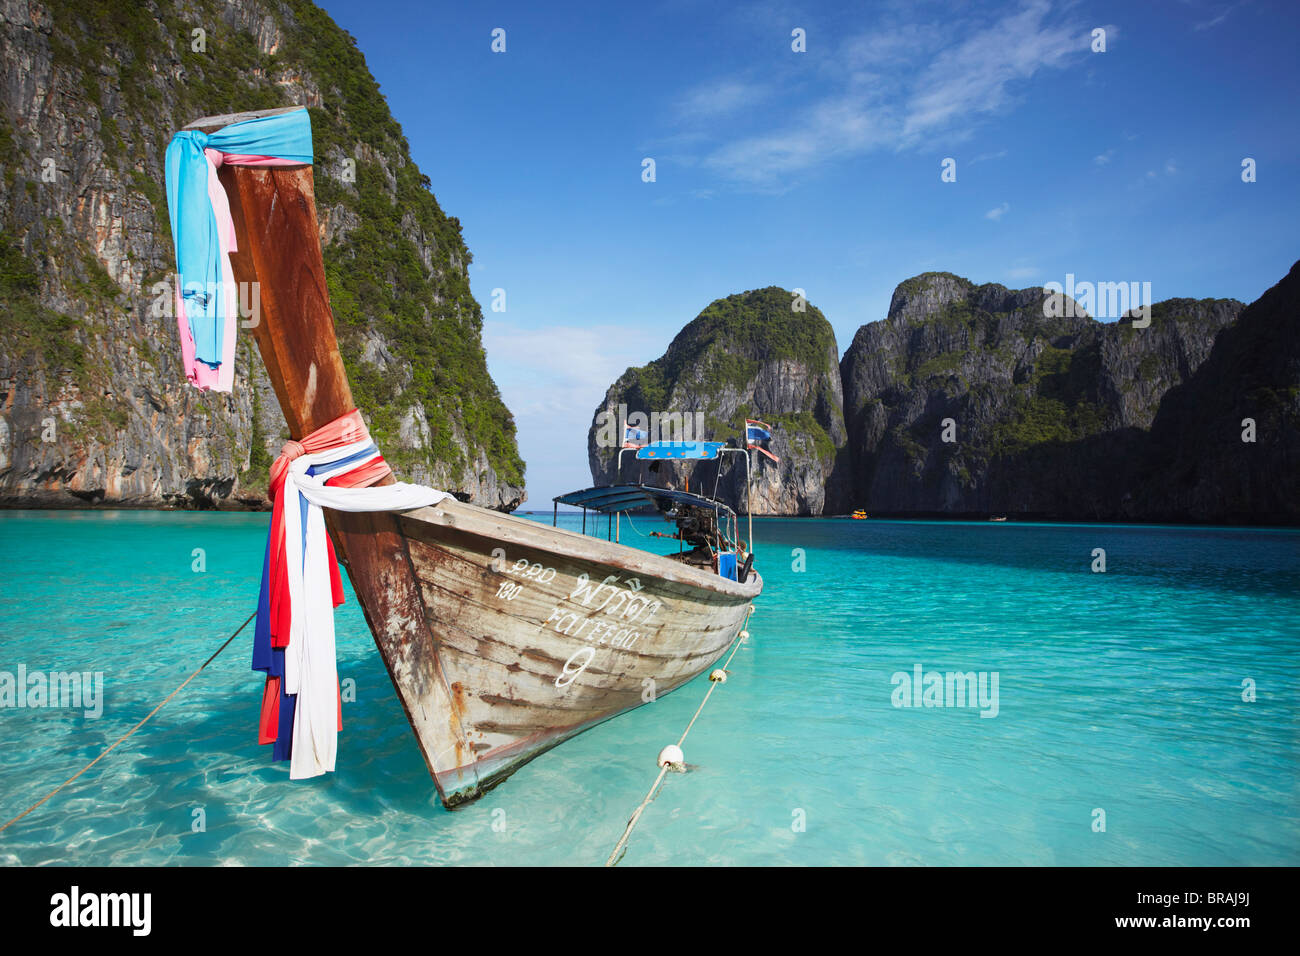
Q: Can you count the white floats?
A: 4